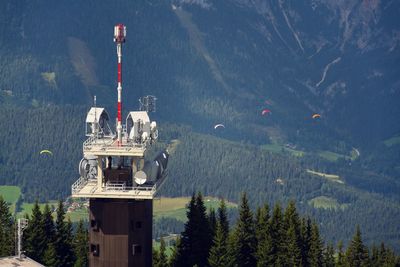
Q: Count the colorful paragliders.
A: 4